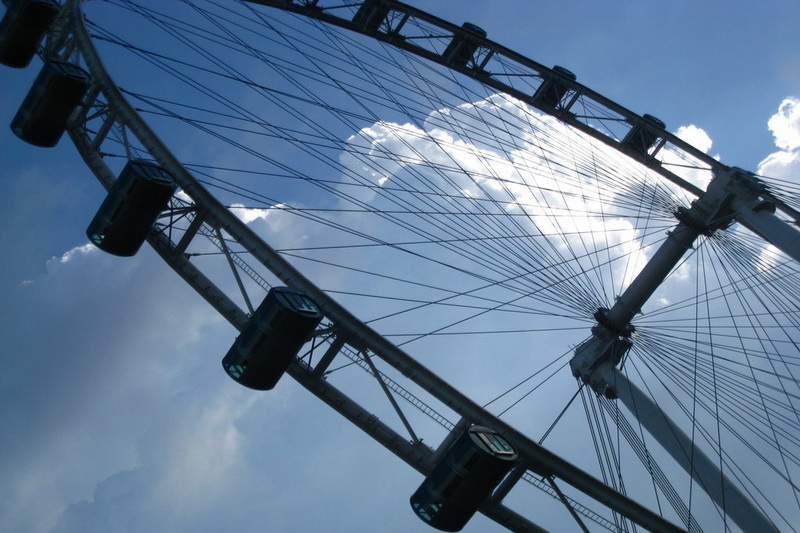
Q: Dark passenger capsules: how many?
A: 9